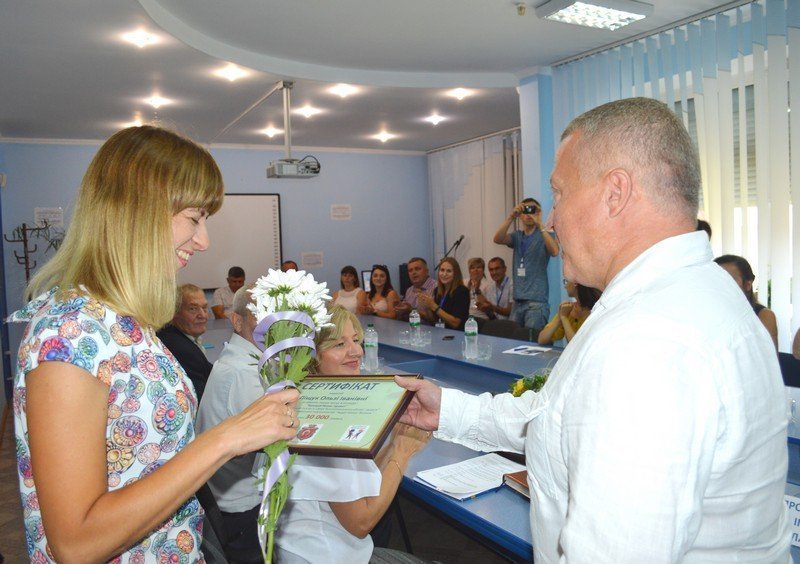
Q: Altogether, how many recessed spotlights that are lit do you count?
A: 10